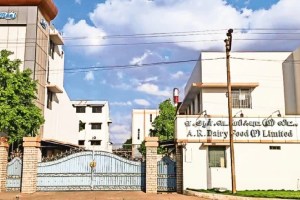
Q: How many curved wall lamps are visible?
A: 3